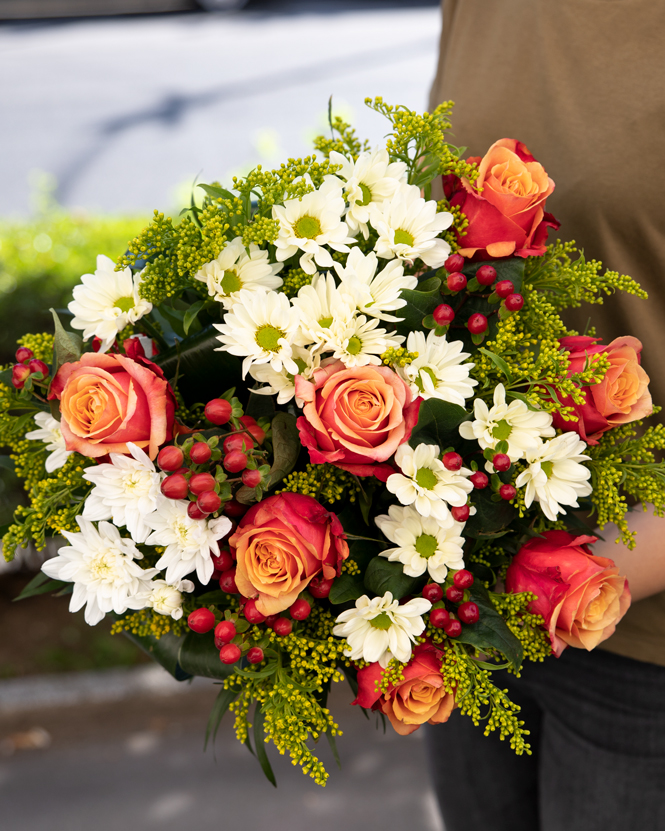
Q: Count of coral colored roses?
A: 7